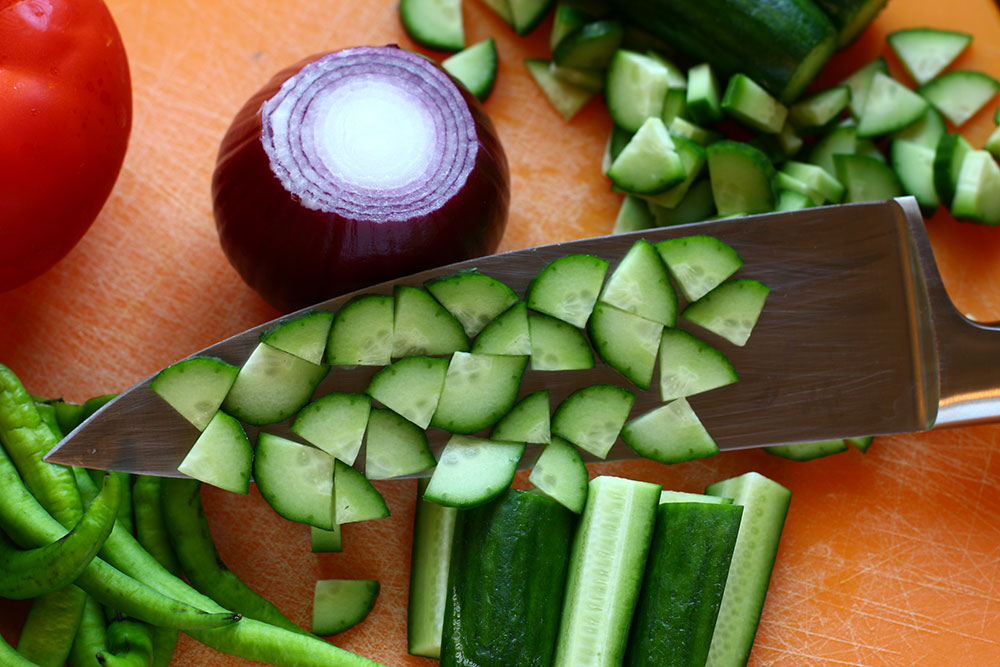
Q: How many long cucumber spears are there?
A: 5